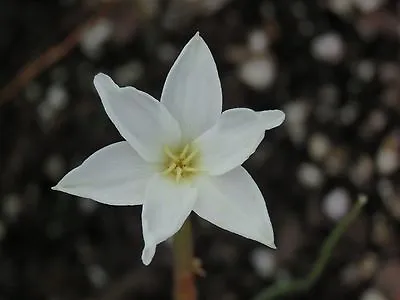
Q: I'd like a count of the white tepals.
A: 6